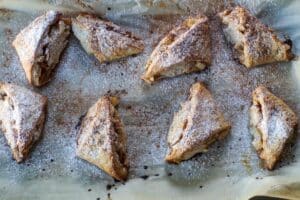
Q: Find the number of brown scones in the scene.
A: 8